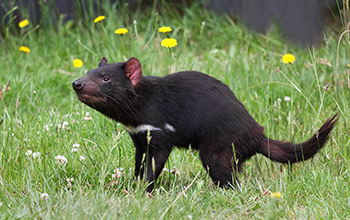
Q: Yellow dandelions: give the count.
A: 9